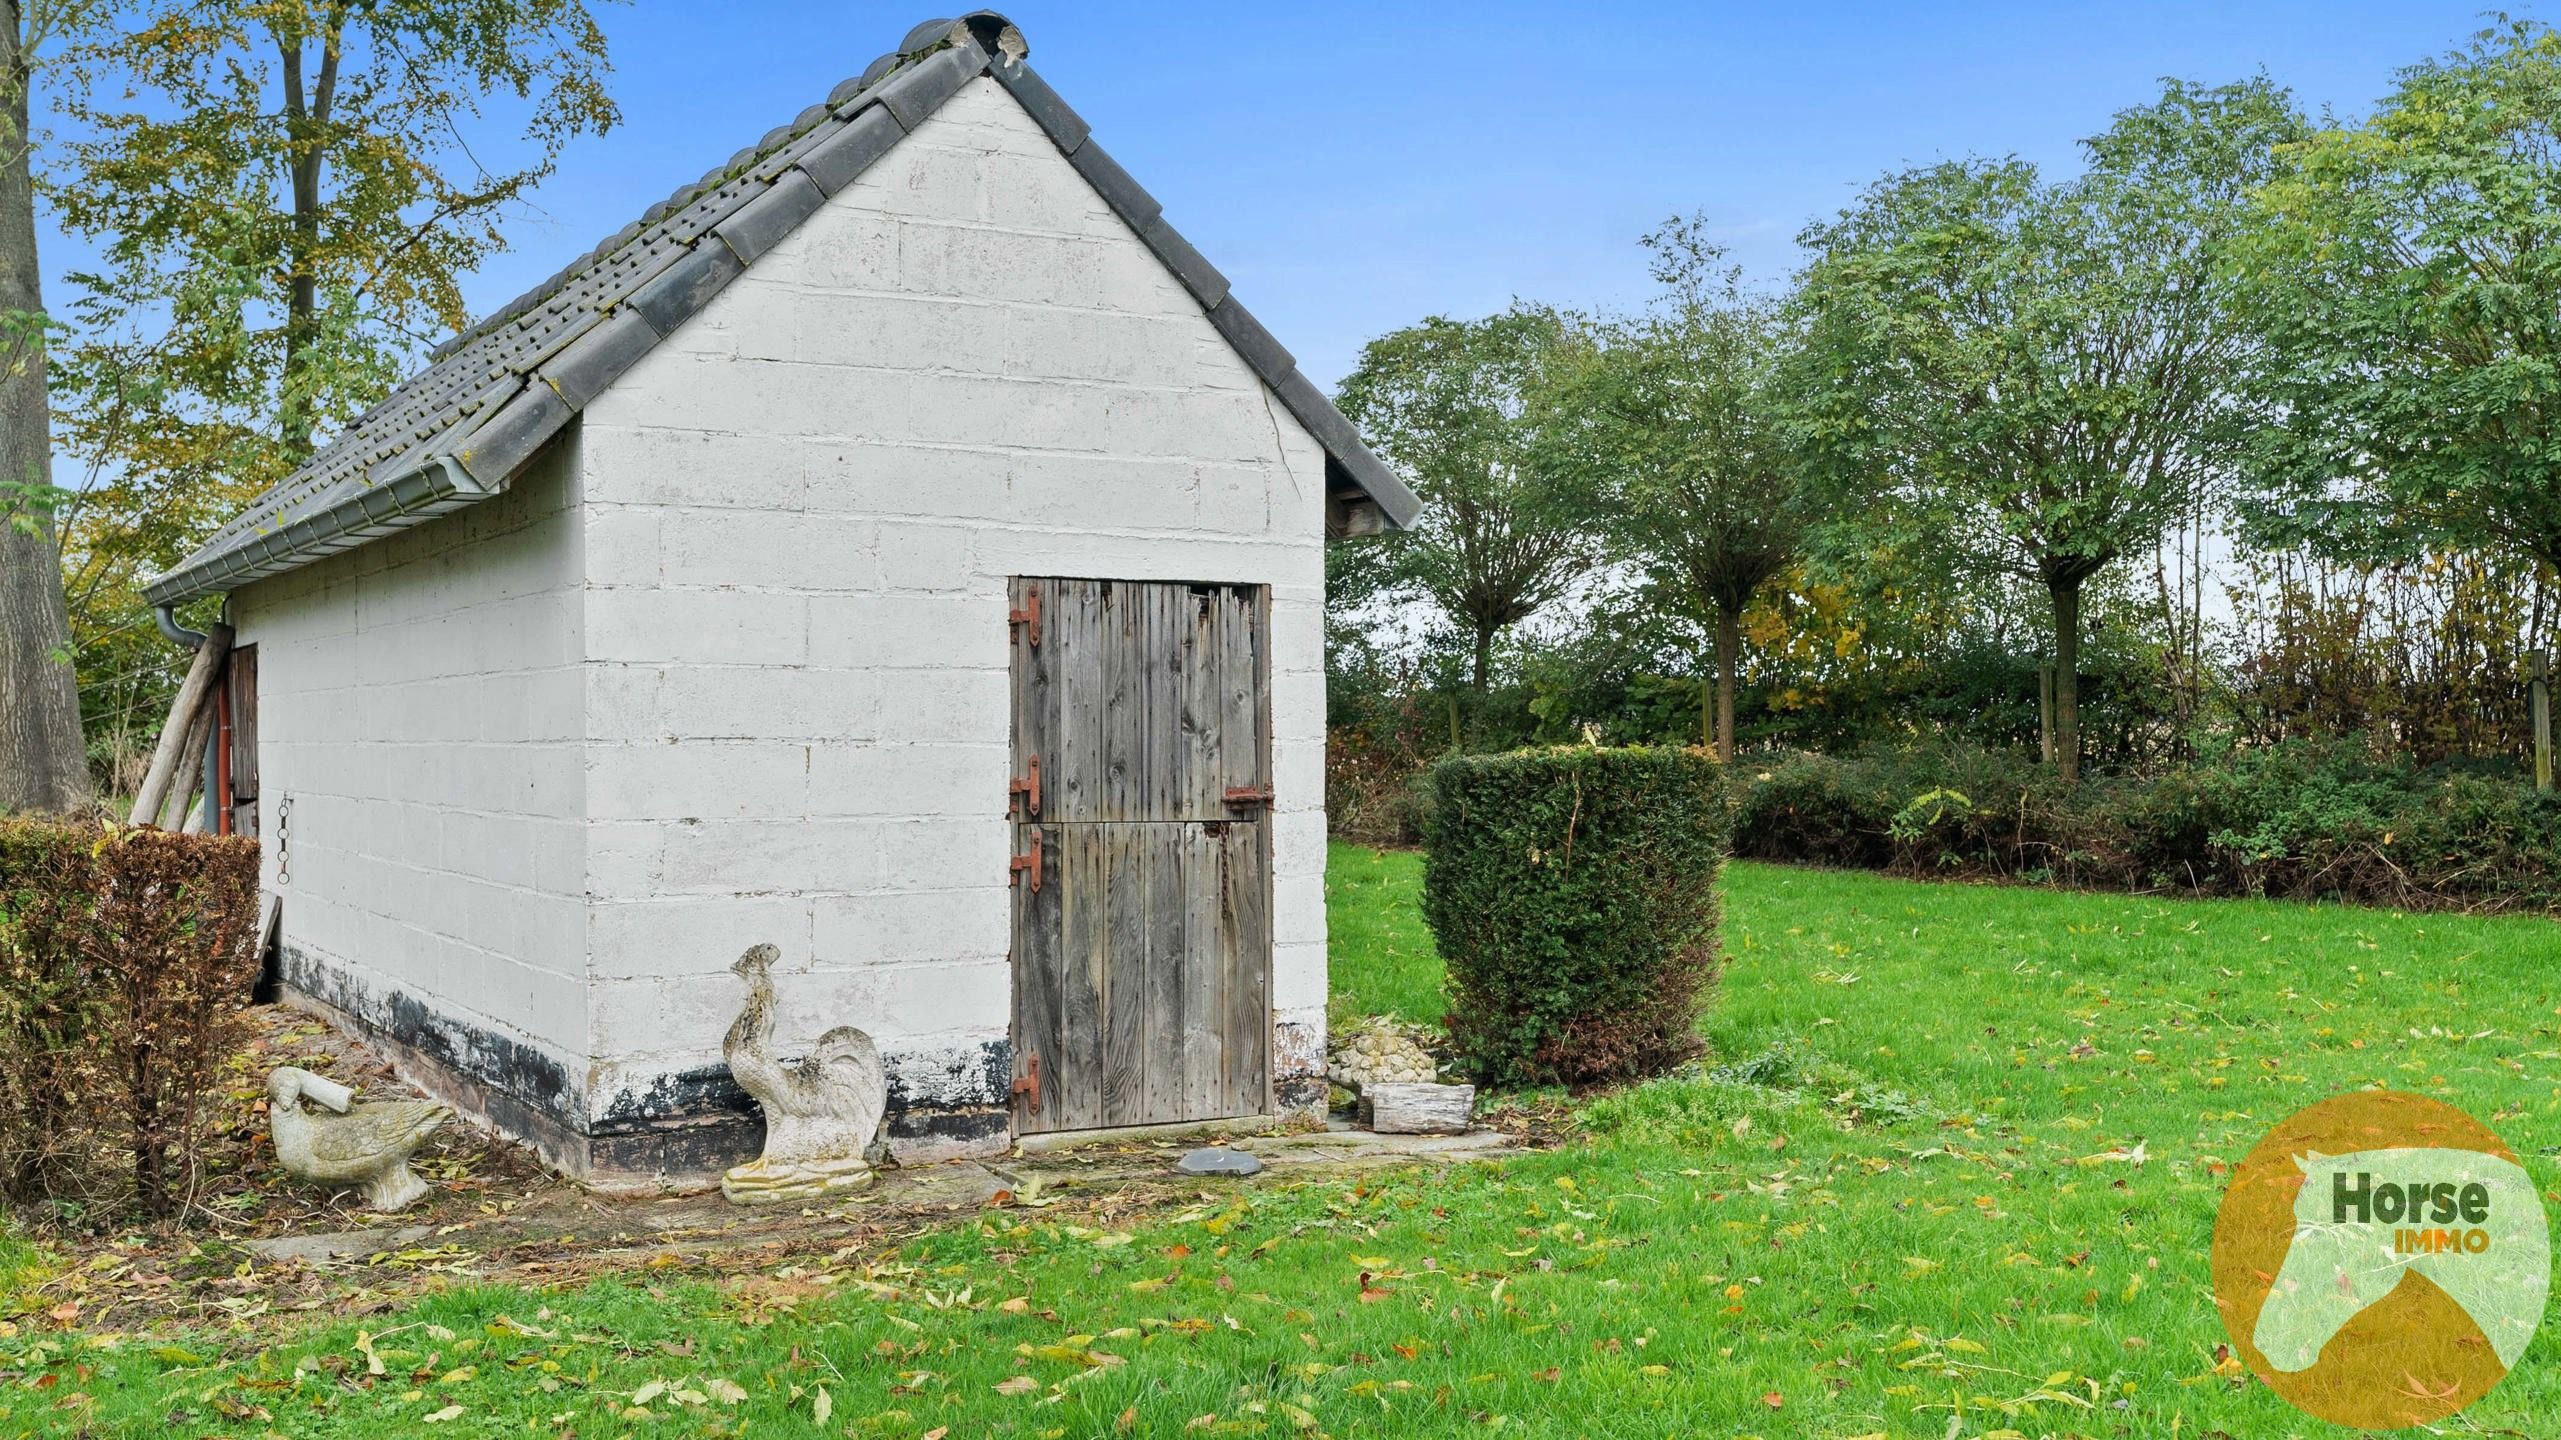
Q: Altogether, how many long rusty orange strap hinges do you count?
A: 4